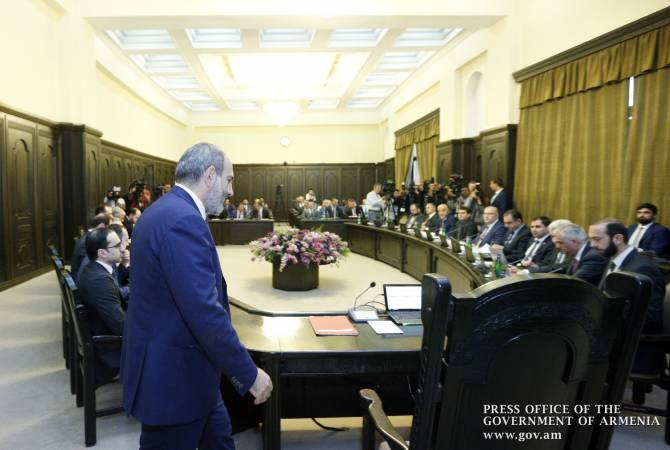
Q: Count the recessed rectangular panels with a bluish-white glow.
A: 15